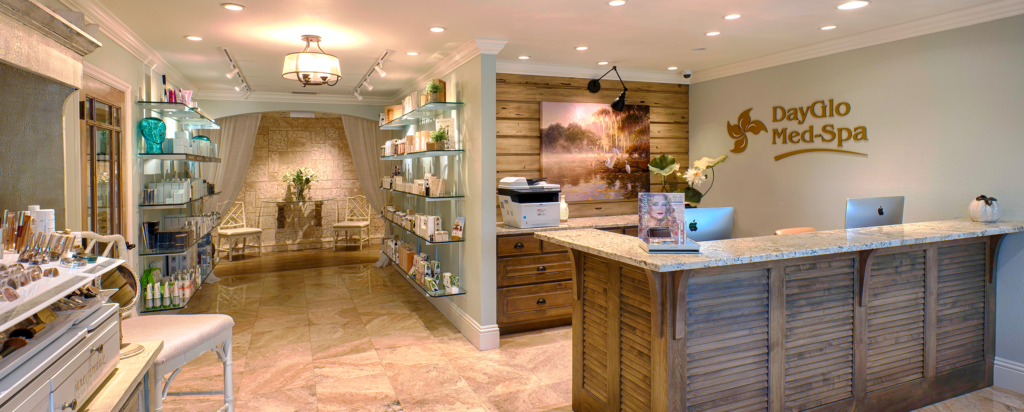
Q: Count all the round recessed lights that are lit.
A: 13